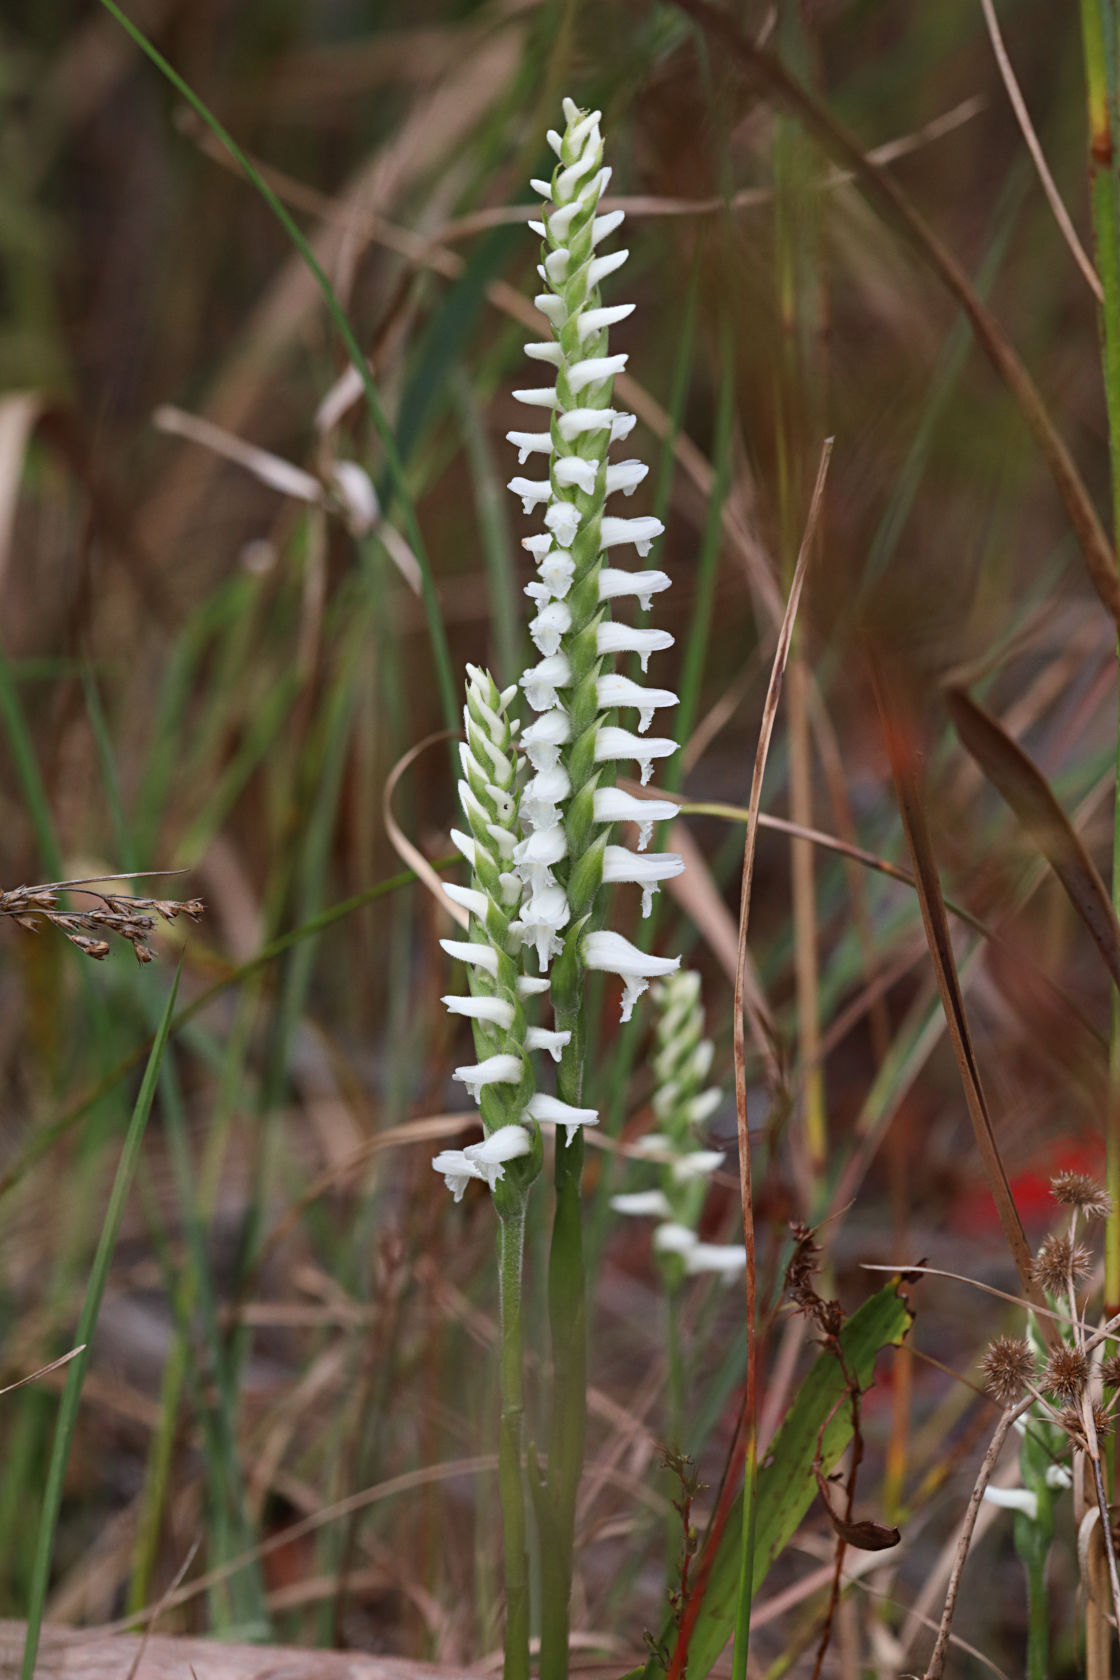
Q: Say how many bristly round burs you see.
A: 6